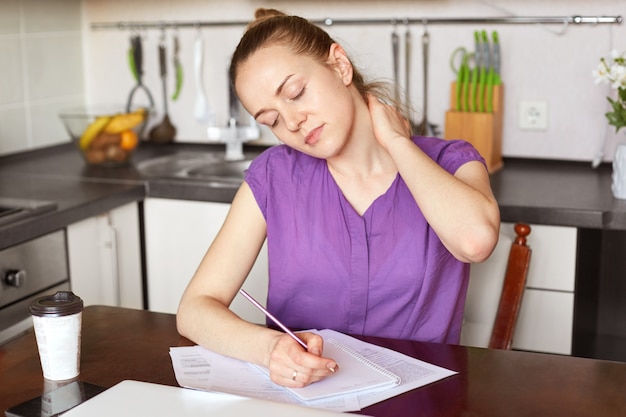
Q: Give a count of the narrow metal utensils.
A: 3